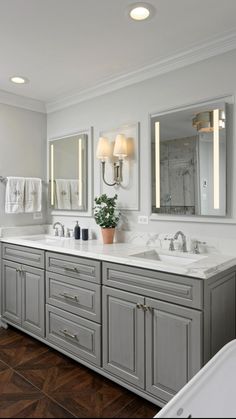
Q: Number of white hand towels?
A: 2